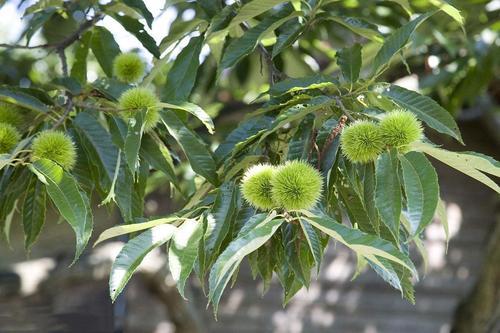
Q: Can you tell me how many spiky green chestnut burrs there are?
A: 9